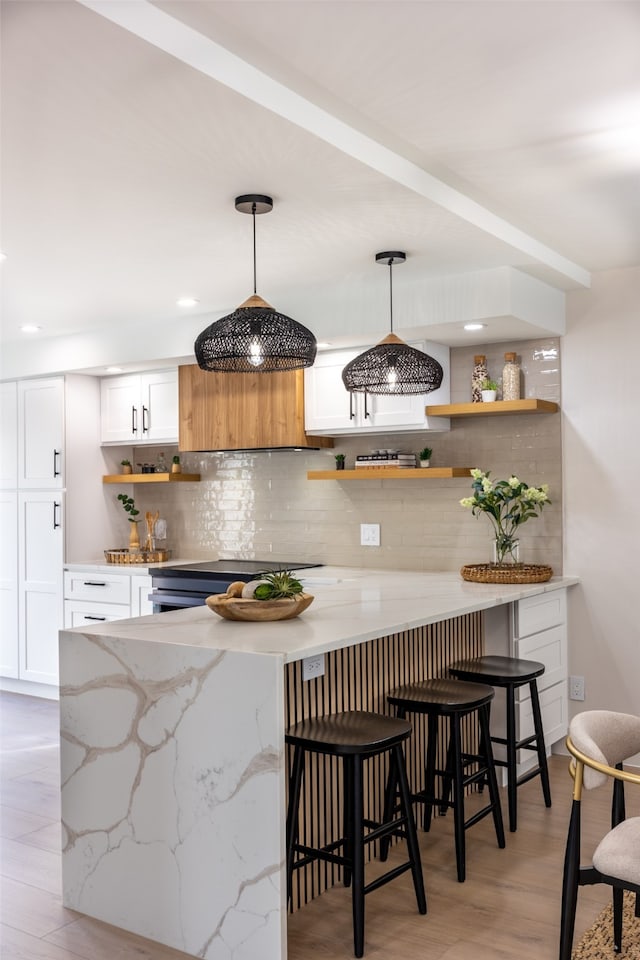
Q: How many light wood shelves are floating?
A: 3